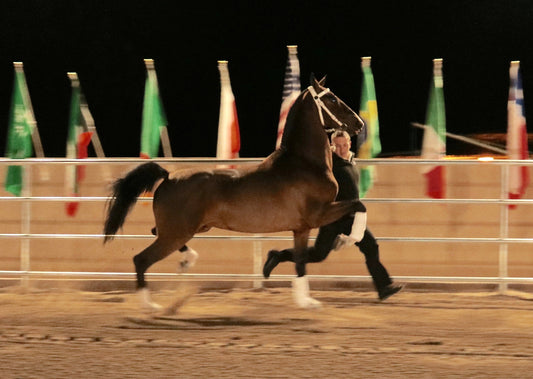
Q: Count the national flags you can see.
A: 8